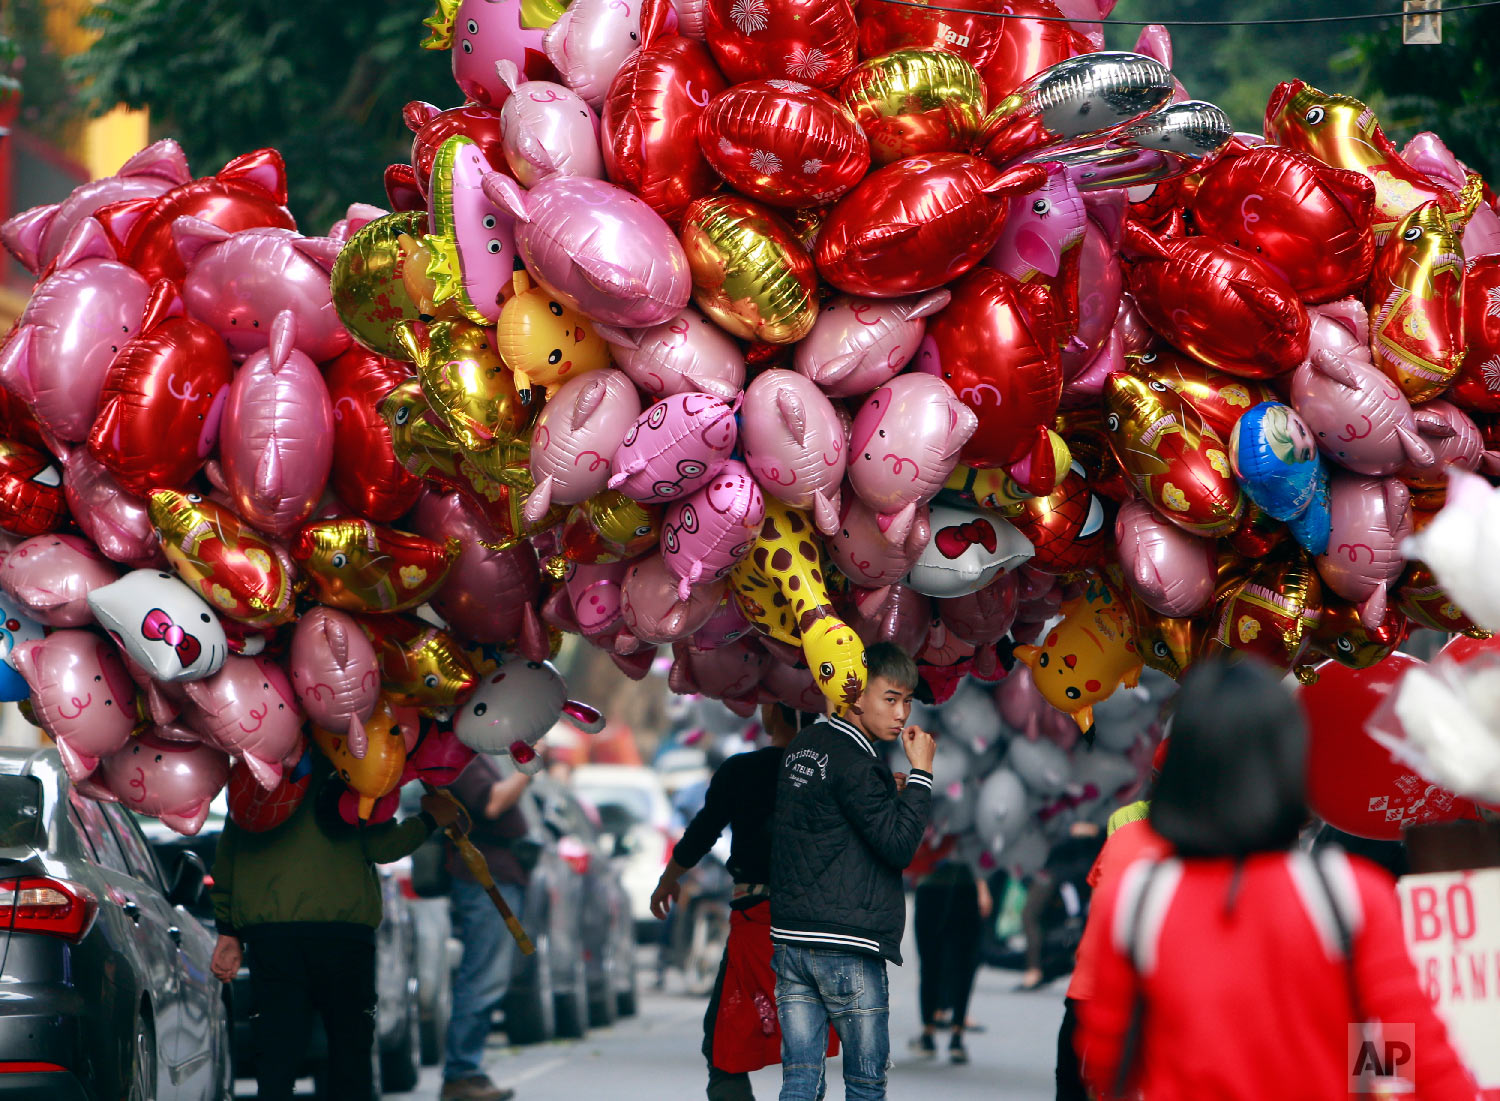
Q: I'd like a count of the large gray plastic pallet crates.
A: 0